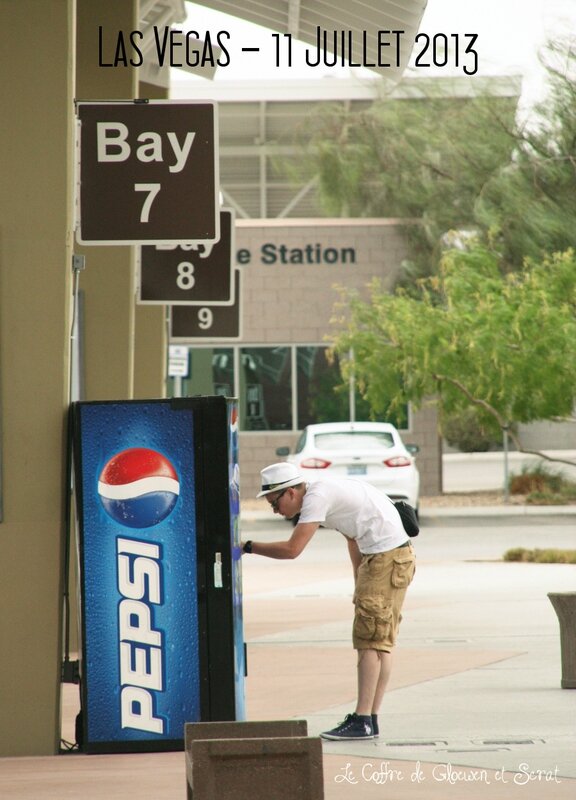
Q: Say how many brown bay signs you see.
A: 3